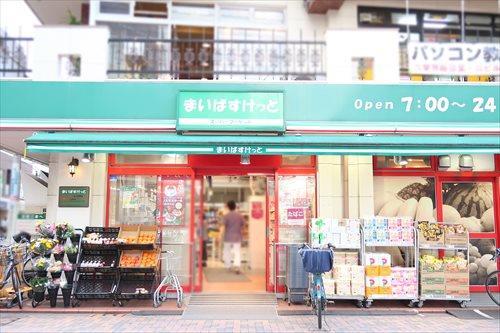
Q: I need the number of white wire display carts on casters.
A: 3